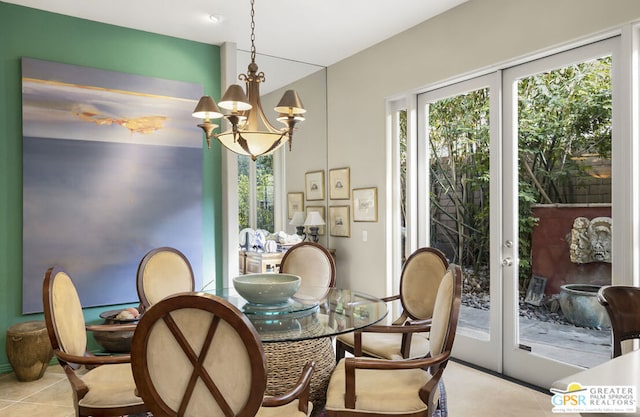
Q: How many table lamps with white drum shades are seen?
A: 2